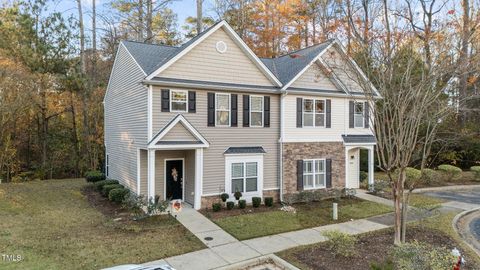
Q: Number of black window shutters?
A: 12